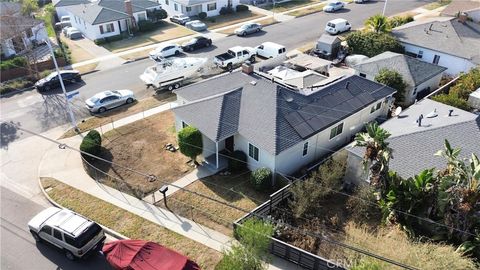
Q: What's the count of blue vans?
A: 0